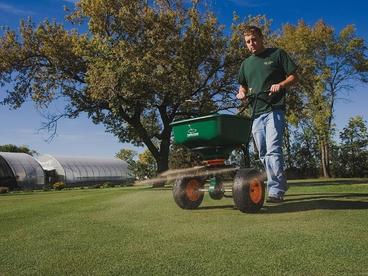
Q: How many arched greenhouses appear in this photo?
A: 2